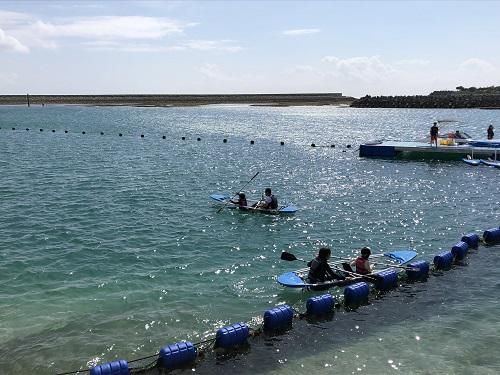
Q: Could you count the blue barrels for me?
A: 12